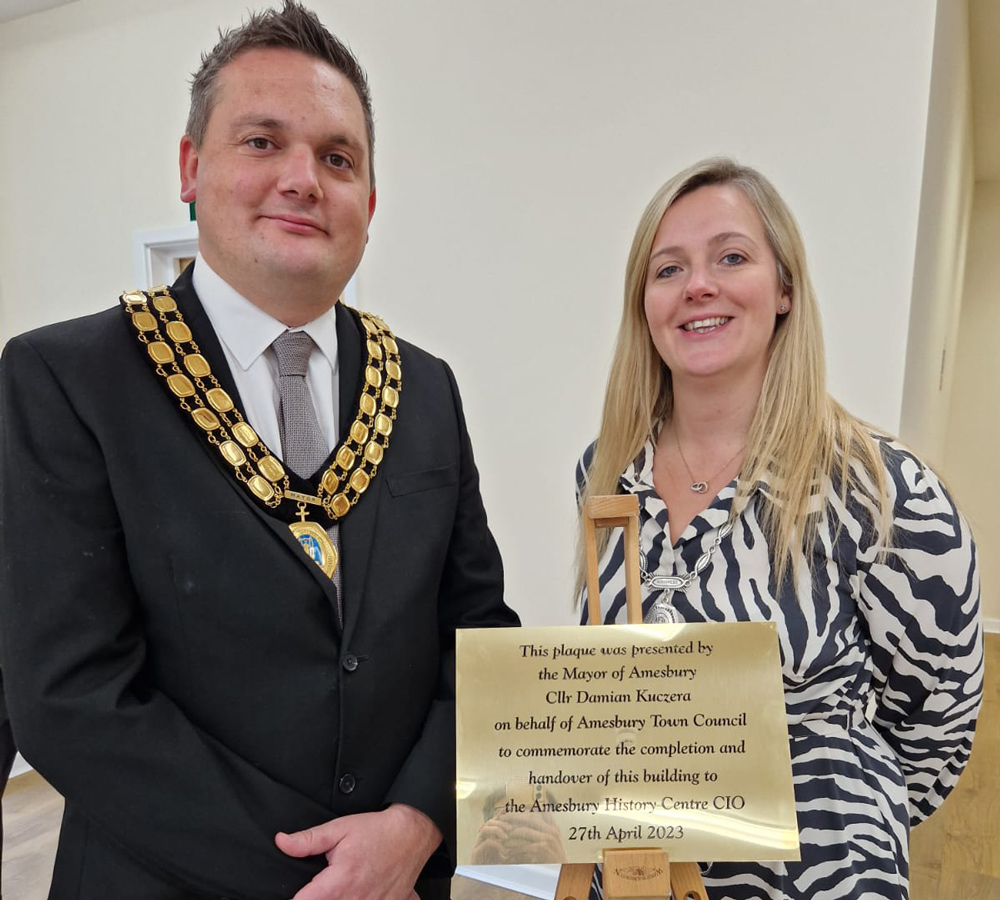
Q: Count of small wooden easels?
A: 1